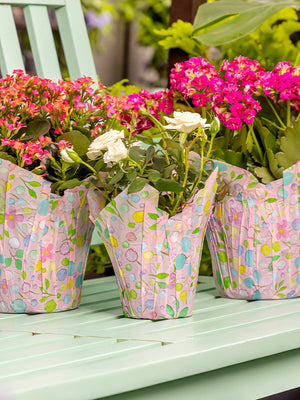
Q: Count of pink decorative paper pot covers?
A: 3